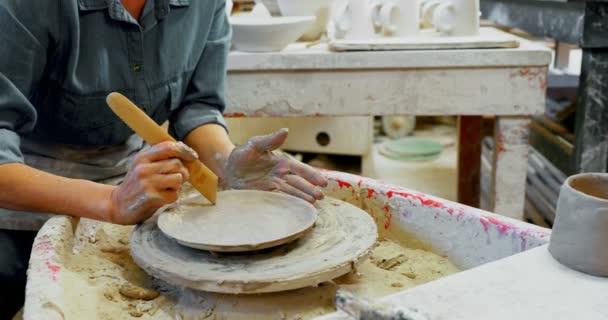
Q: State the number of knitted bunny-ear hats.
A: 0